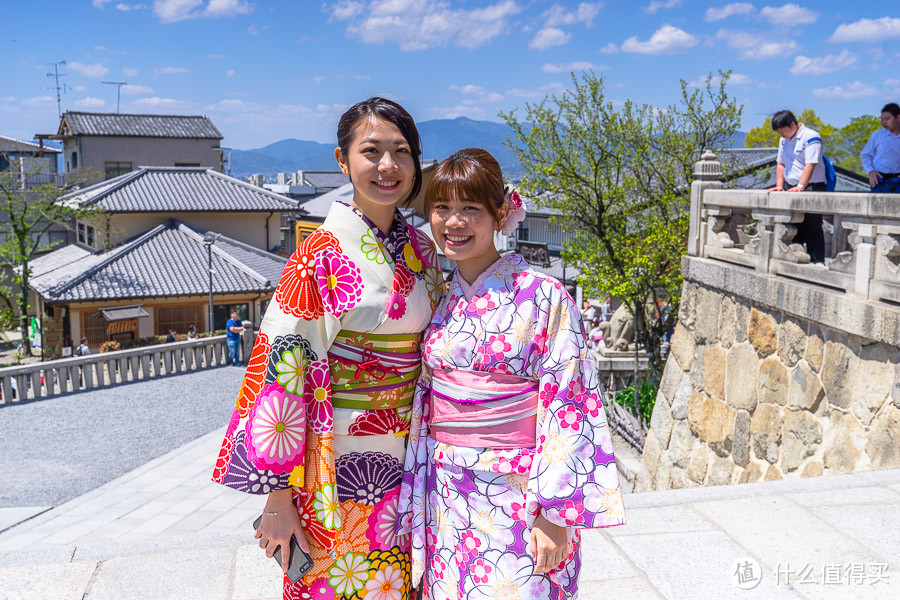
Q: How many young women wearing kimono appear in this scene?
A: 2